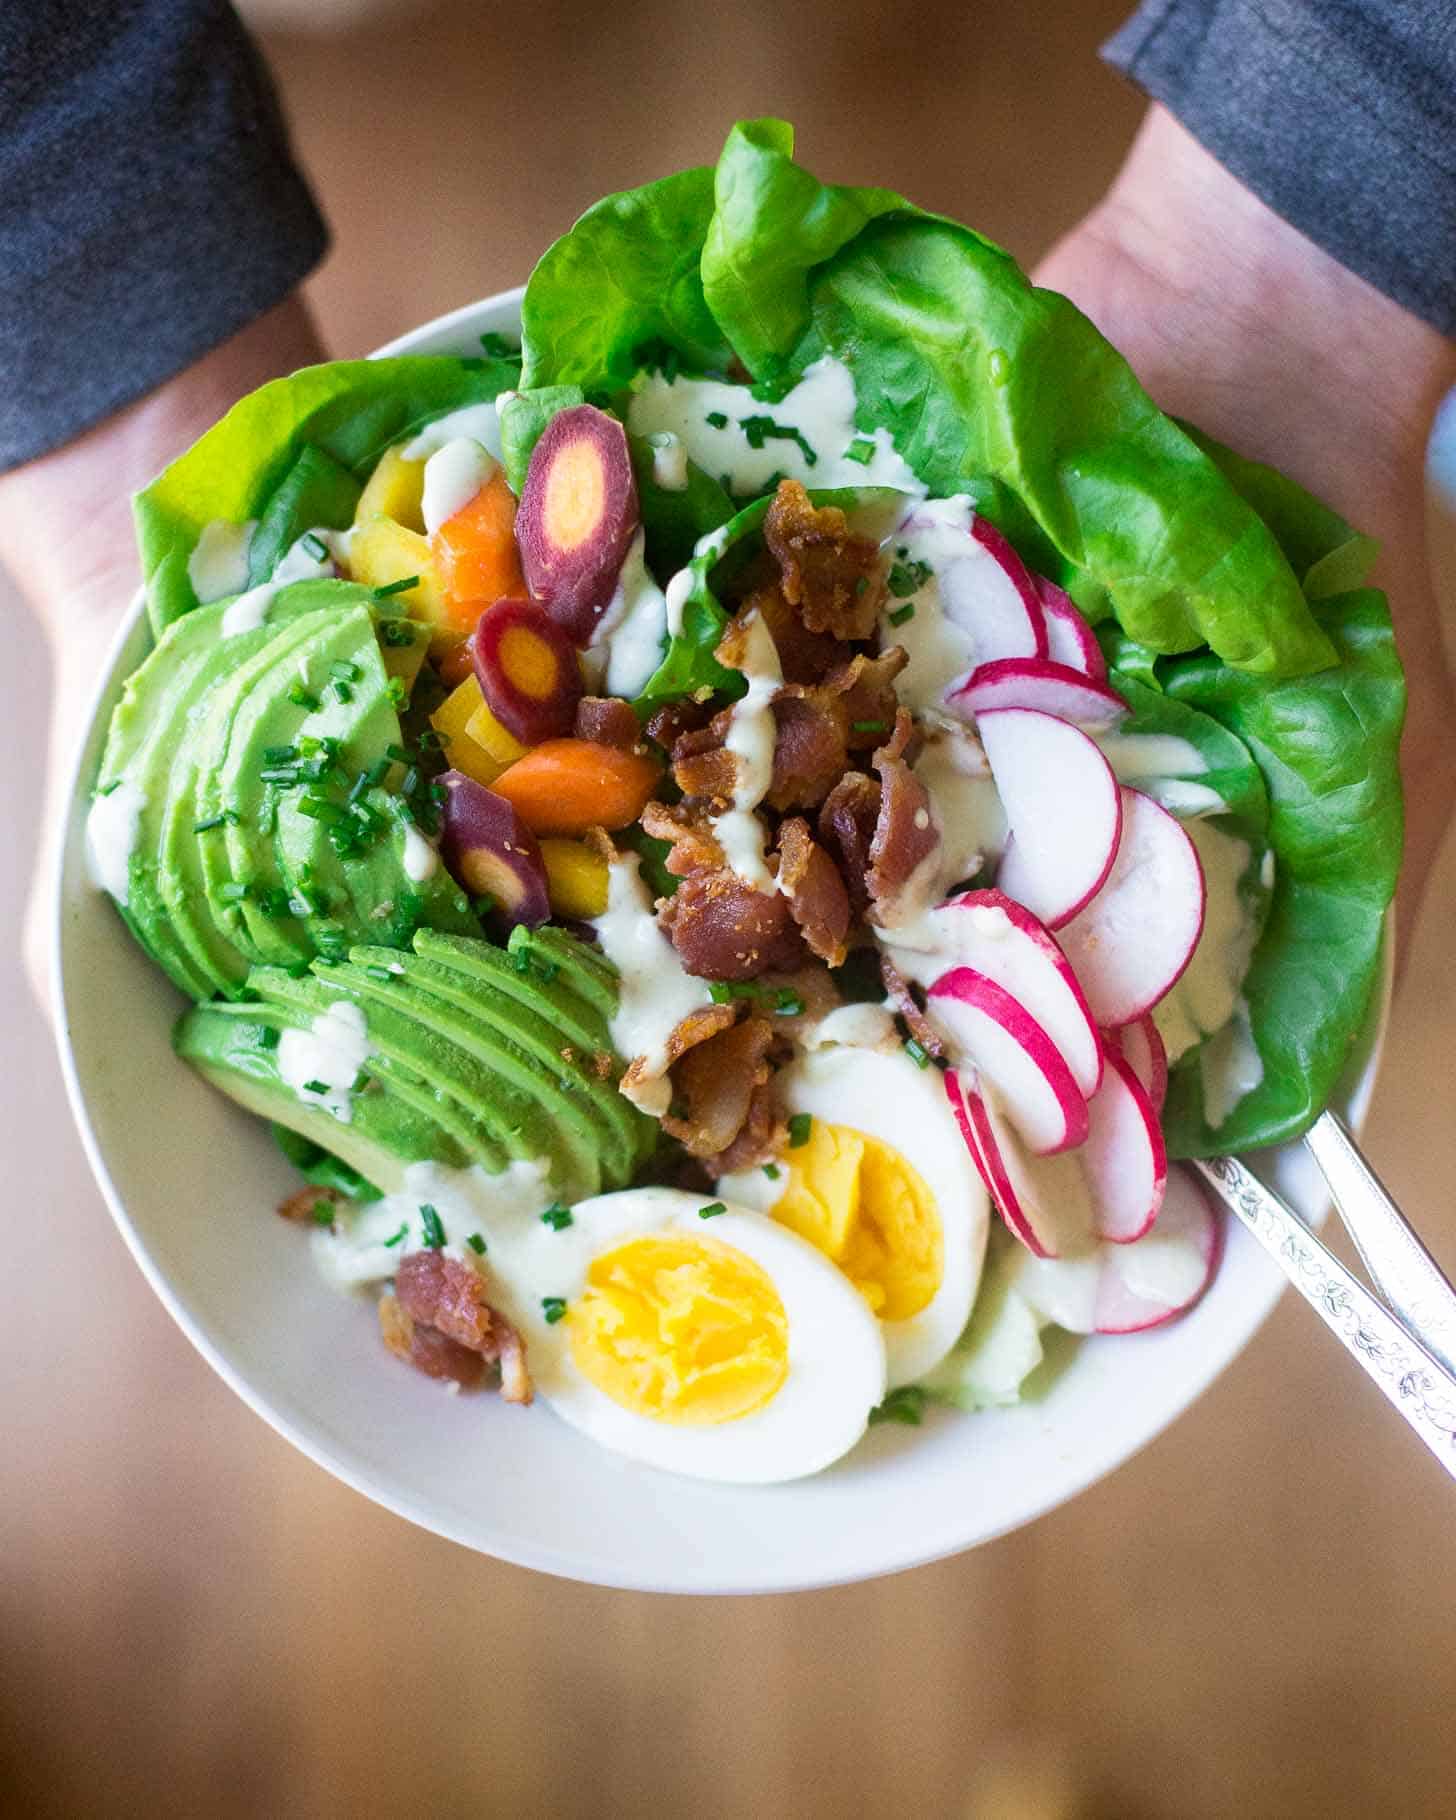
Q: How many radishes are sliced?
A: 12